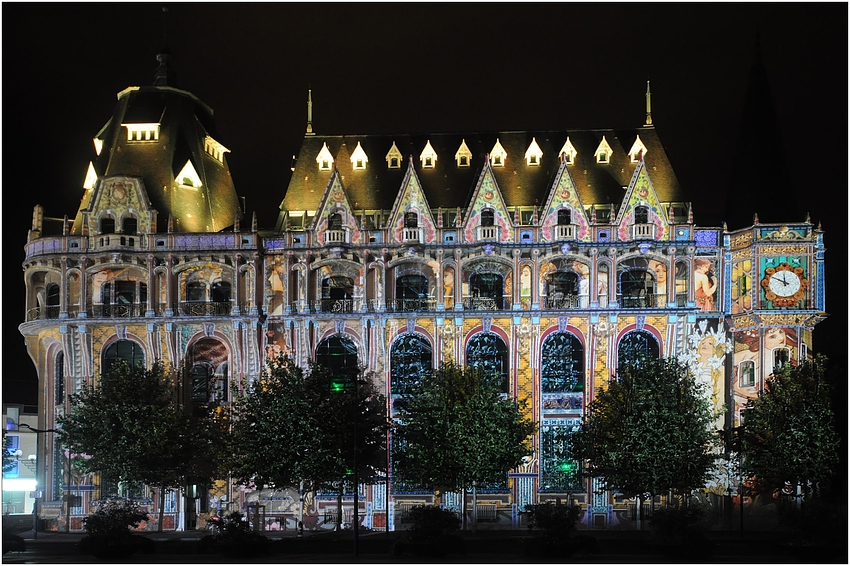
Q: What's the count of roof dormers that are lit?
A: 15